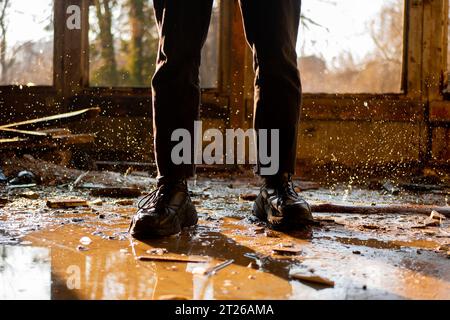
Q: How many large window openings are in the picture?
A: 3